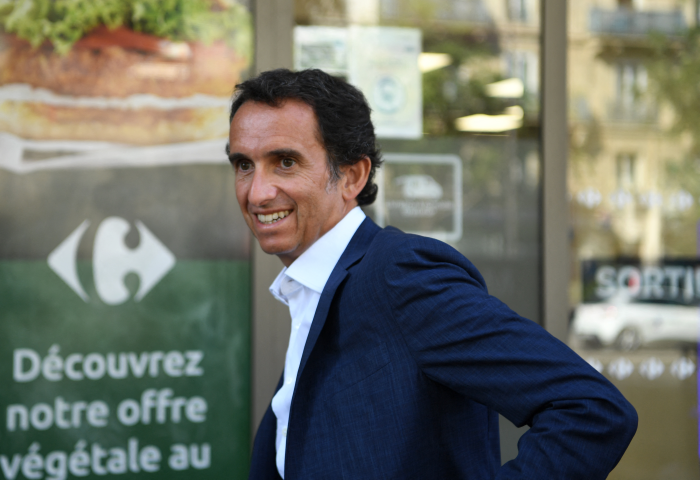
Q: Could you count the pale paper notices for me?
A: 2